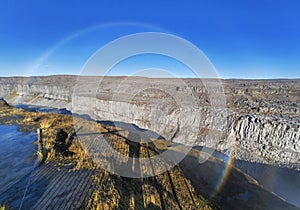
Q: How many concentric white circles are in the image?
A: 2